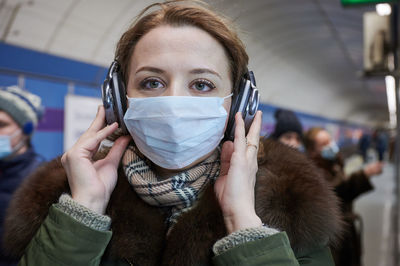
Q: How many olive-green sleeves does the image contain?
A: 2